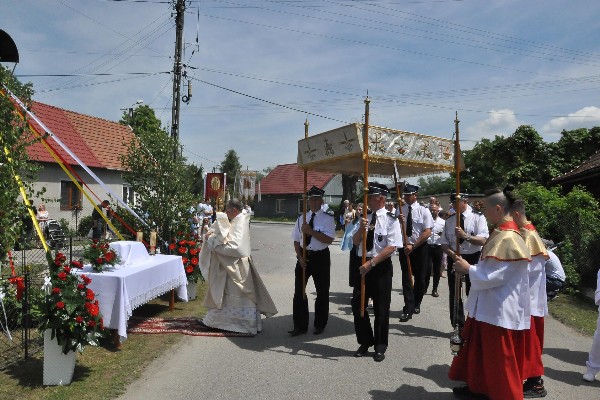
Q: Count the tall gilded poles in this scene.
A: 4